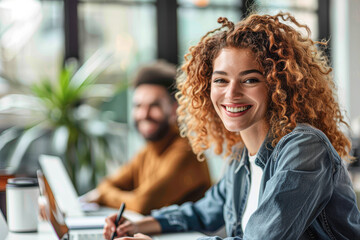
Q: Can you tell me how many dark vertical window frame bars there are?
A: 4